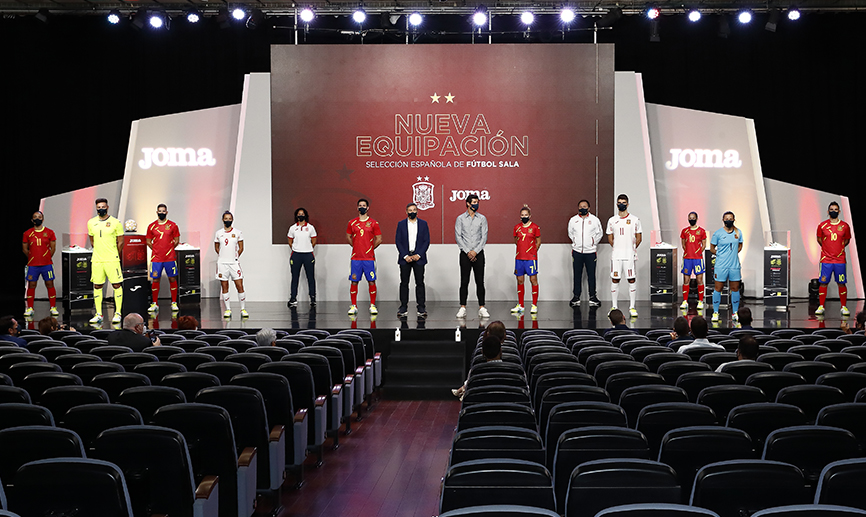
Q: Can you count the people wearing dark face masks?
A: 14